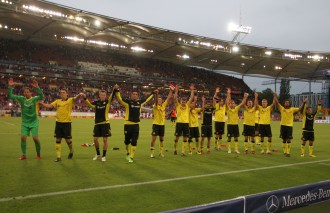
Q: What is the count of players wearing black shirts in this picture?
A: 4